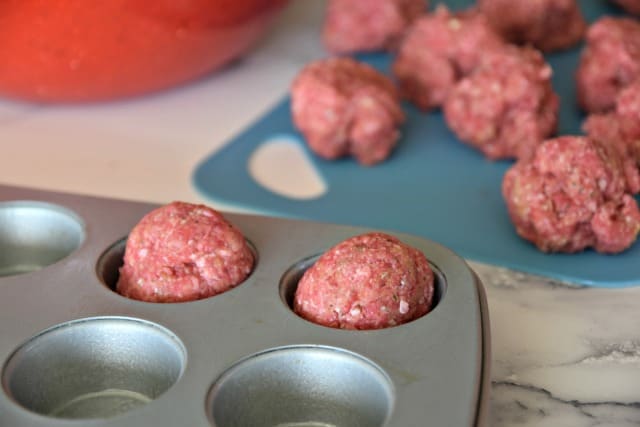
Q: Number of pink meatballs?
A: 11